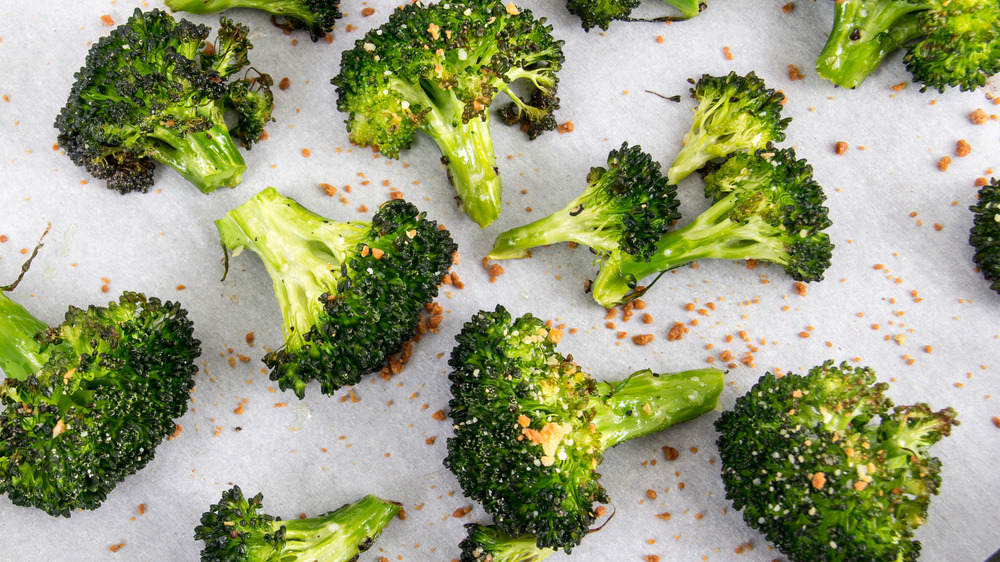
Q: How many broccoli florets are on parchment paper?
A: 15